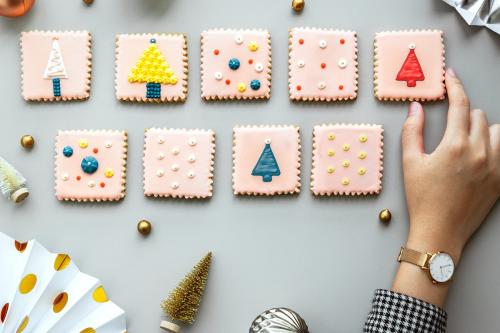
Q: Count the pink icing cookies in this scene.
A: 9